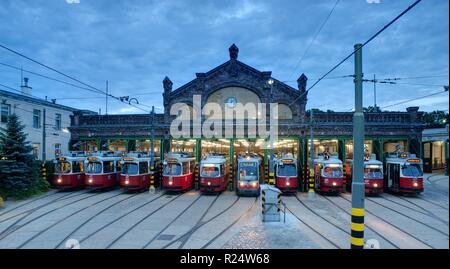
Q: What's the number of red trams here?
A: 9